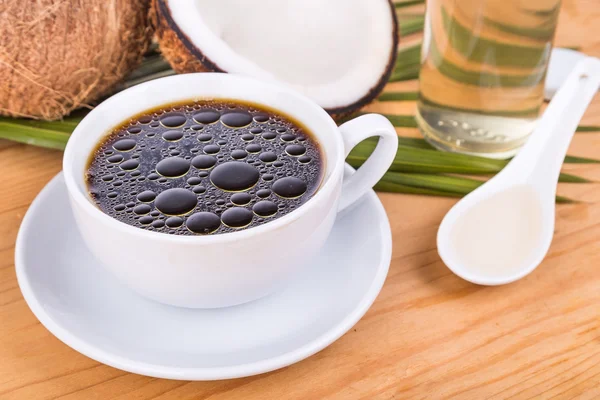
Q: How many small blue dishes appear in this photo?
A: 0